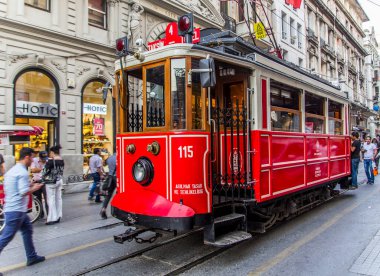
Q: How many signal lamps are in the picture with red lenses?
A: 2